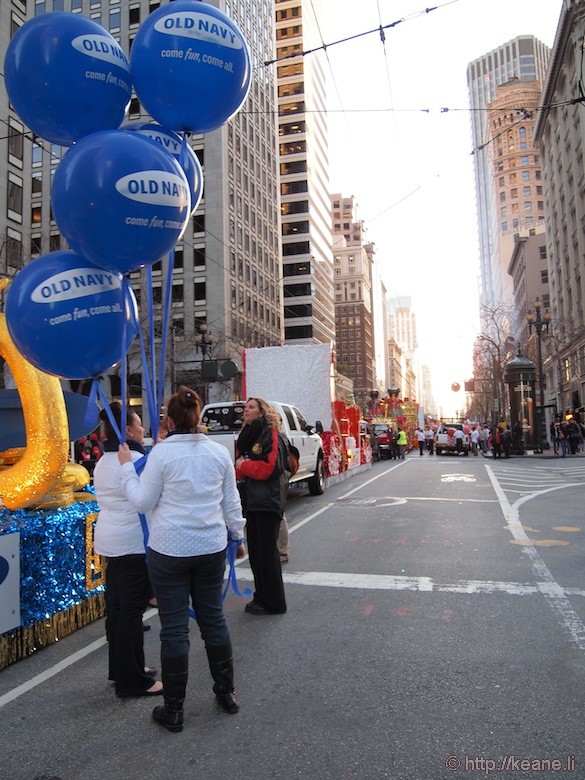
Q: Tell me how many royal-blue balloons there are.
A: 5